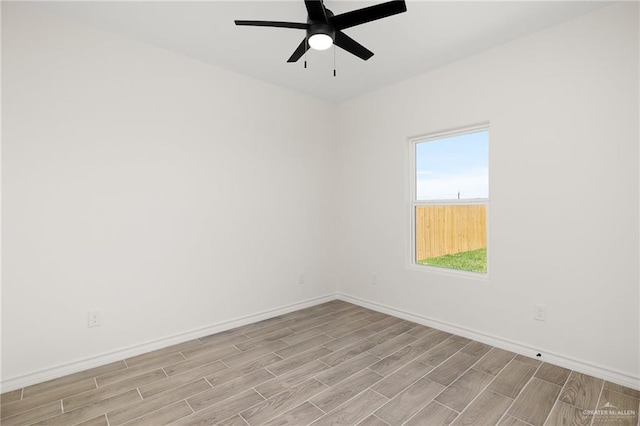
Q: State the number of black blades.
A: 5